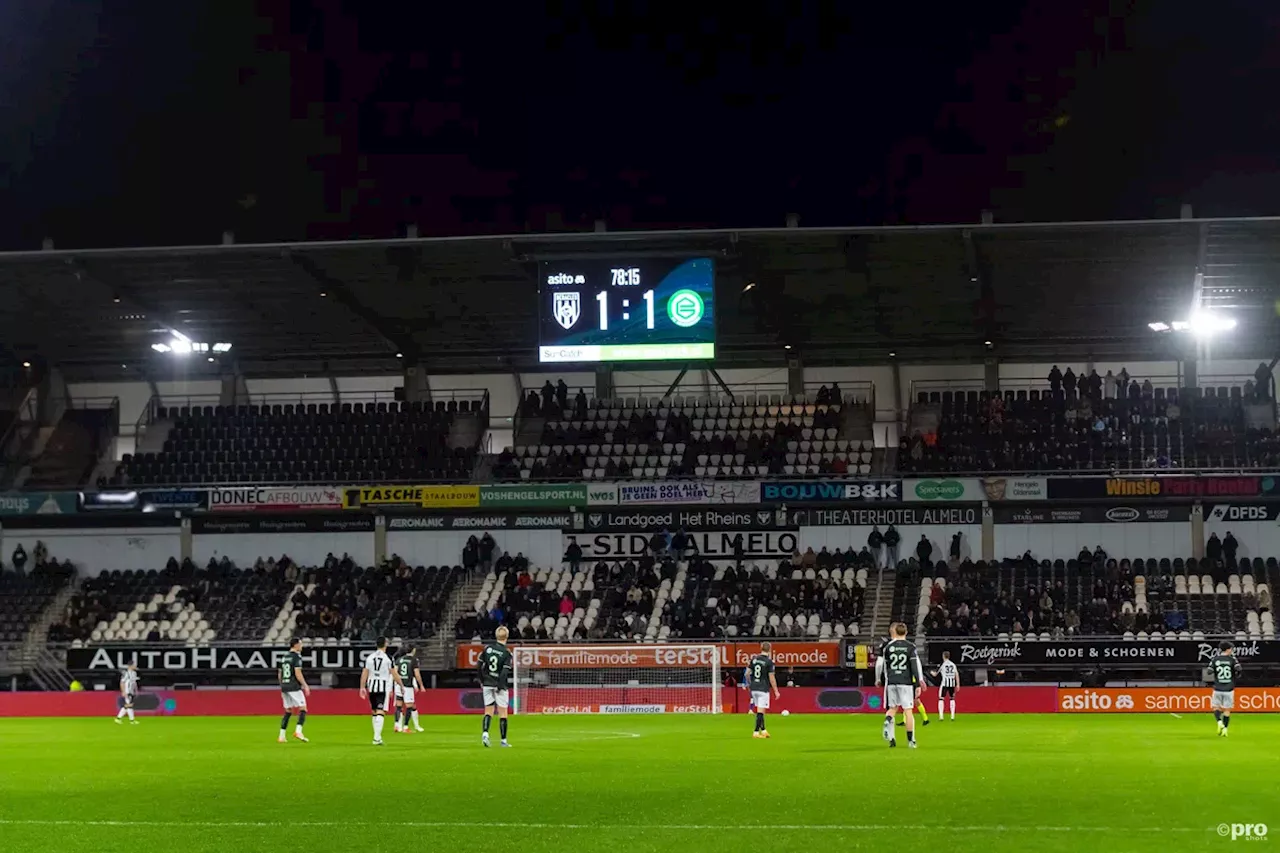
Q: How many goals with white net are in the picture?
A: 1